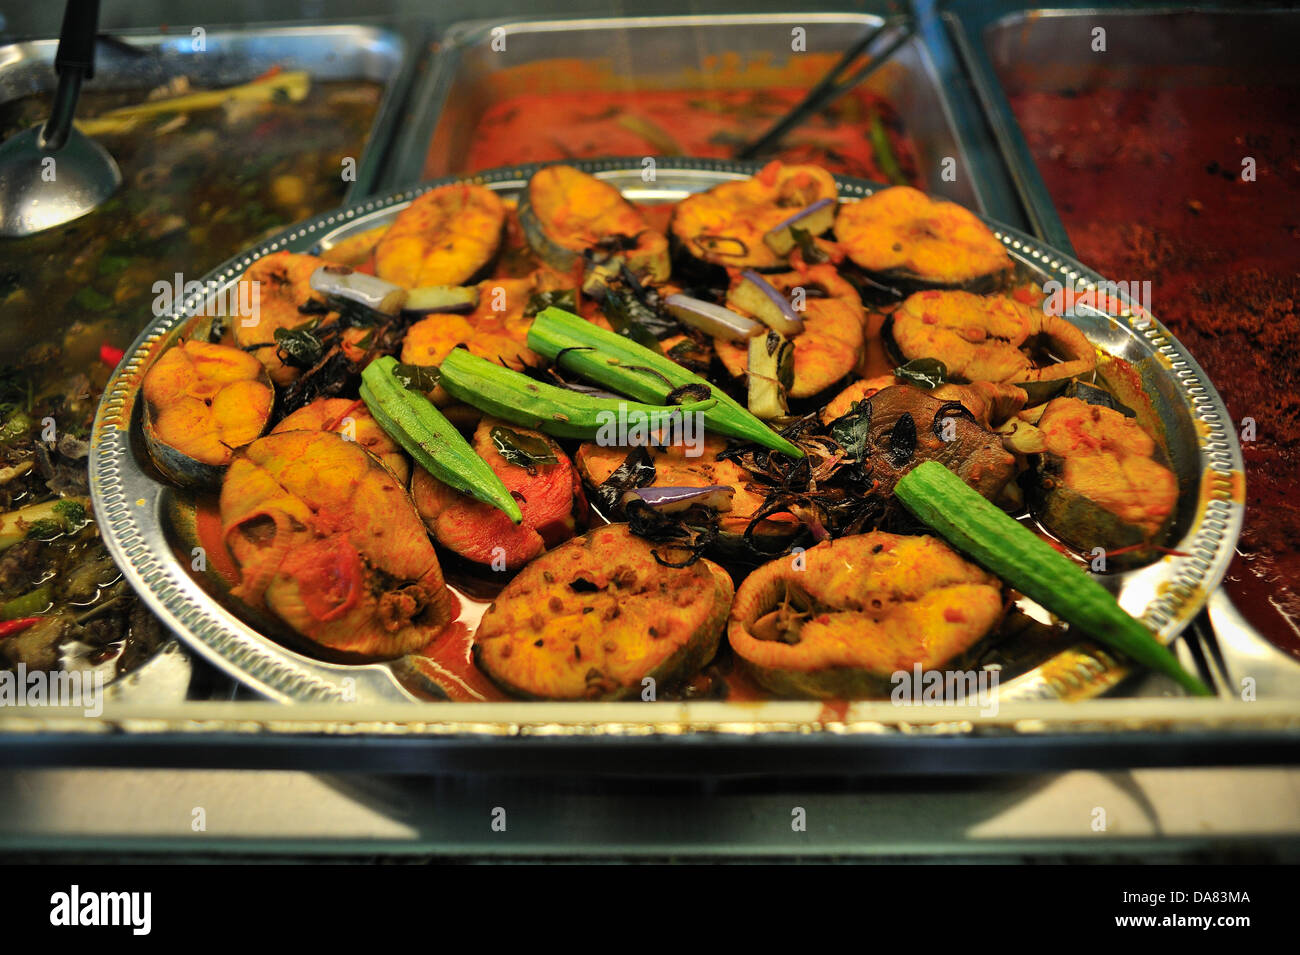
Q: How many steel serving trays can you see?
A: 4